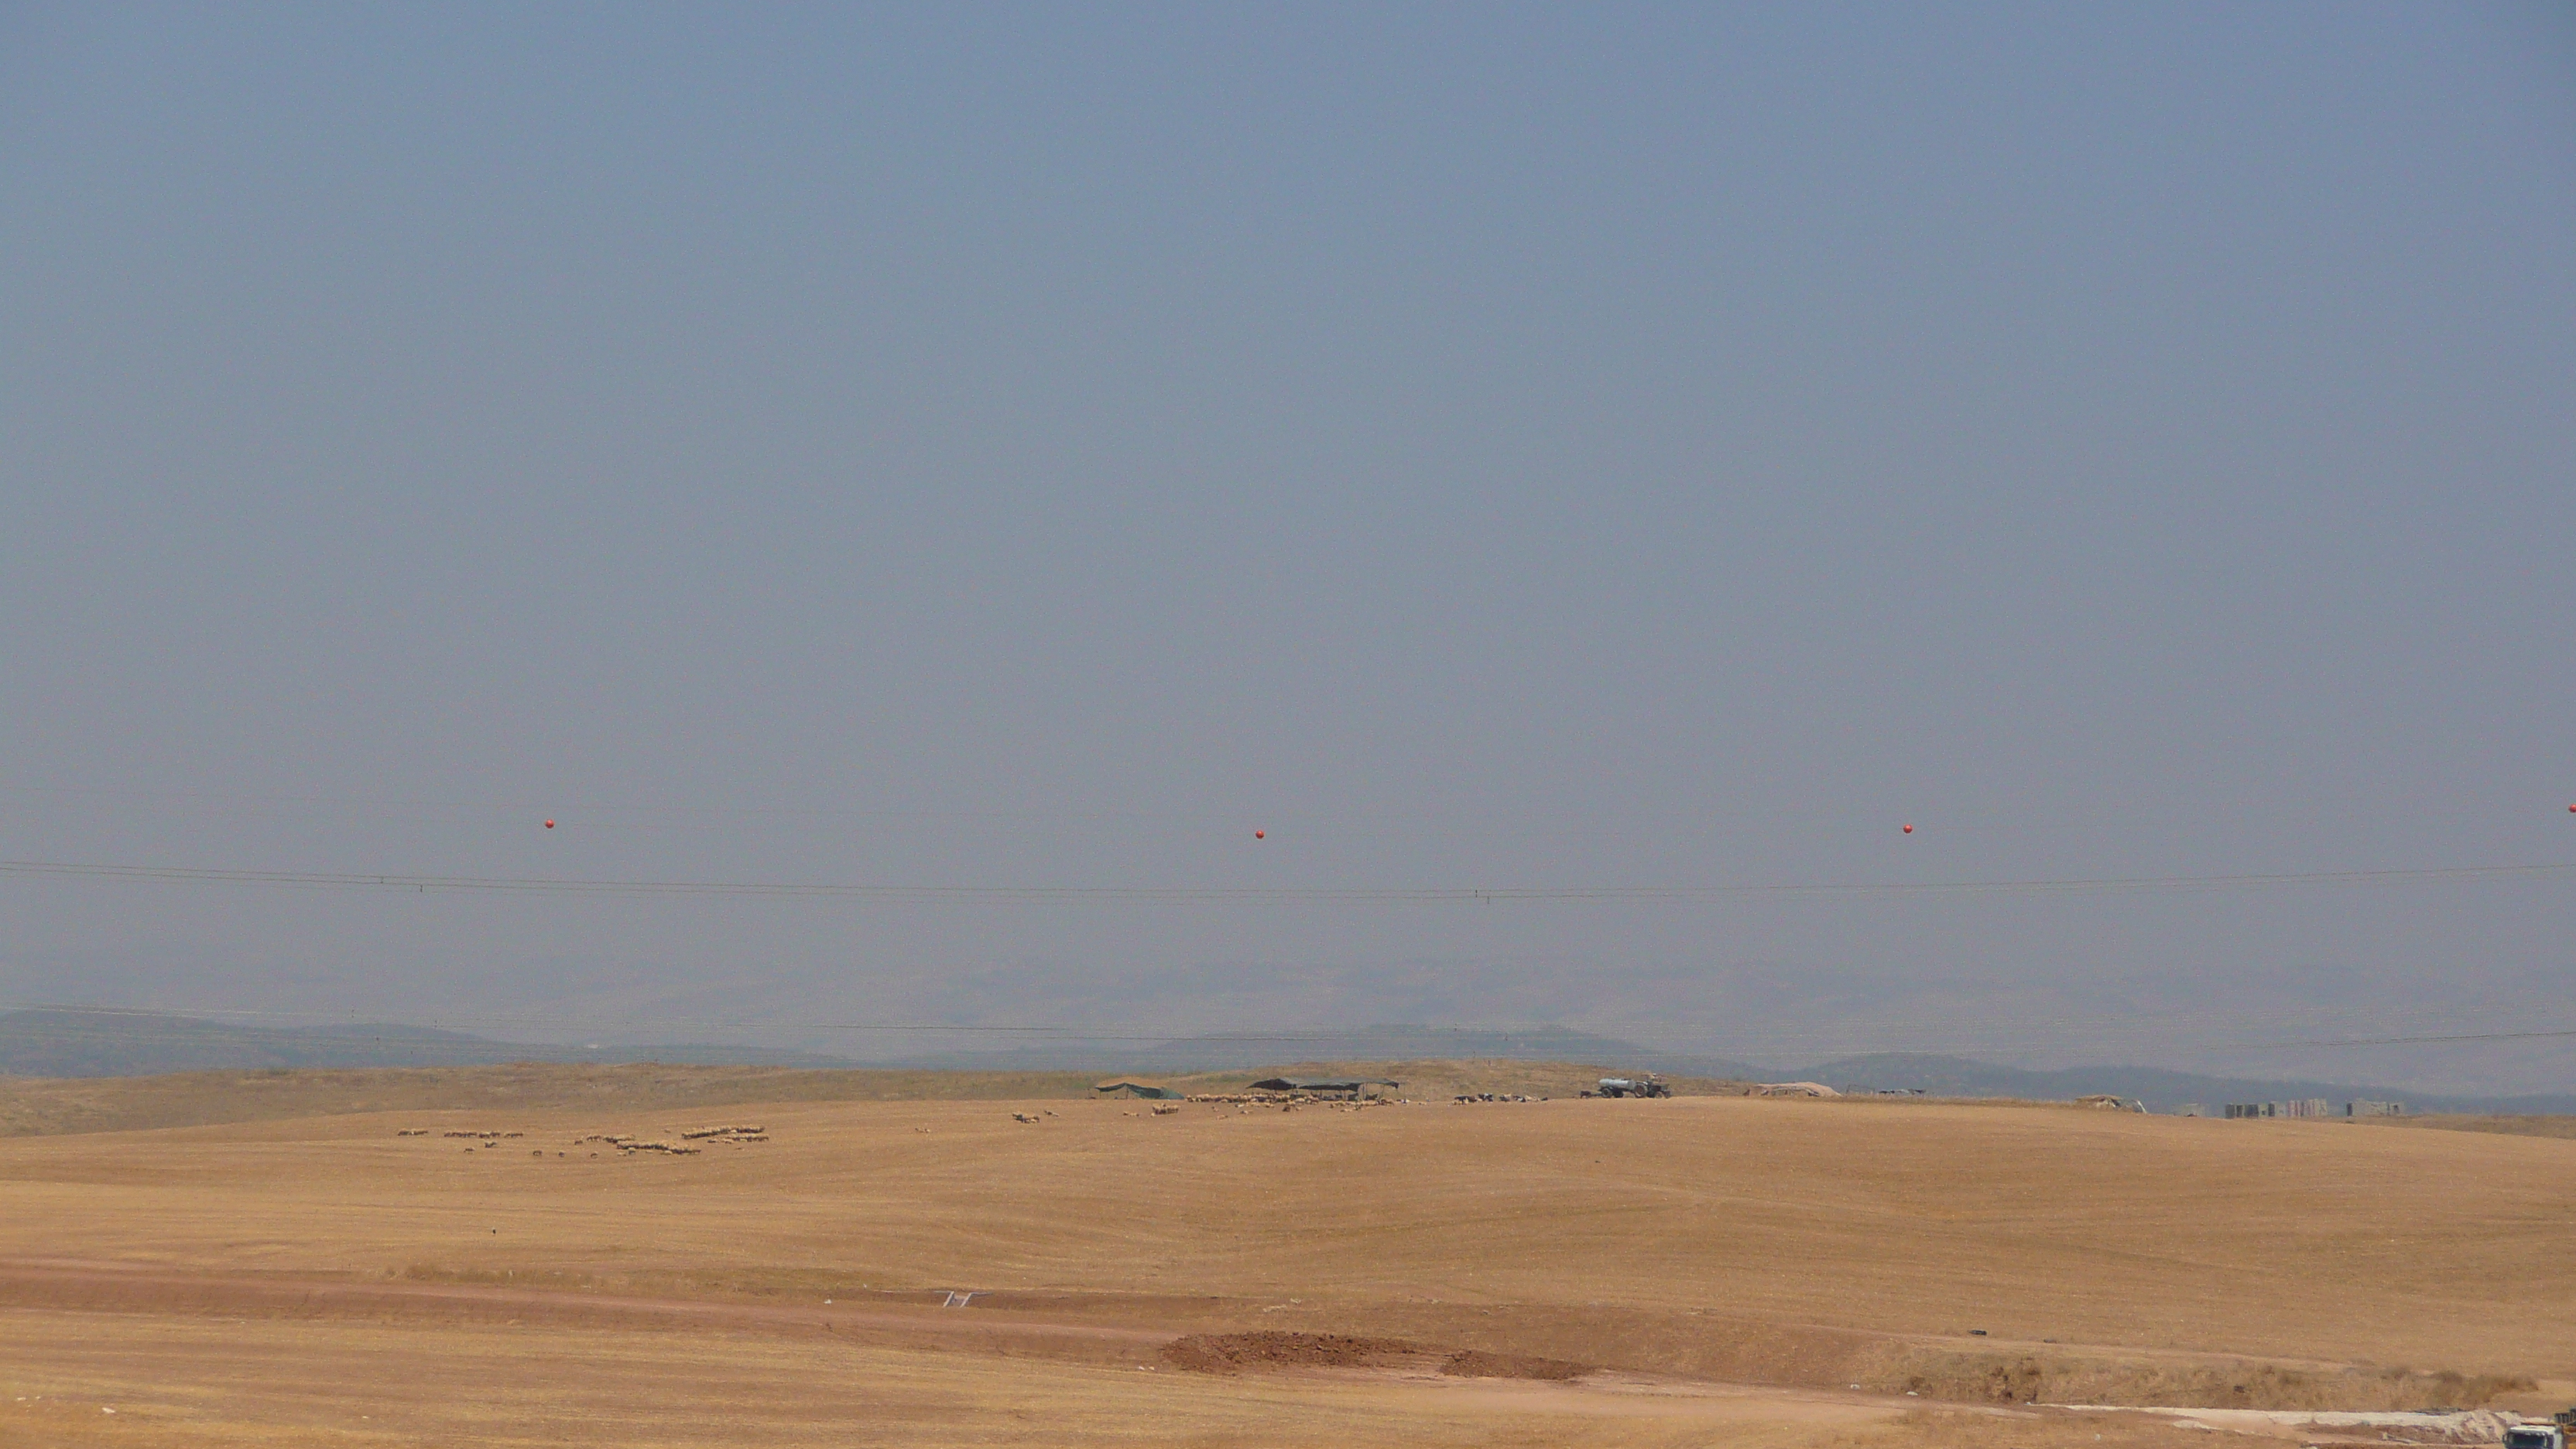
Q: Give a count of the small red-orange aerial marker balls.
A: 4